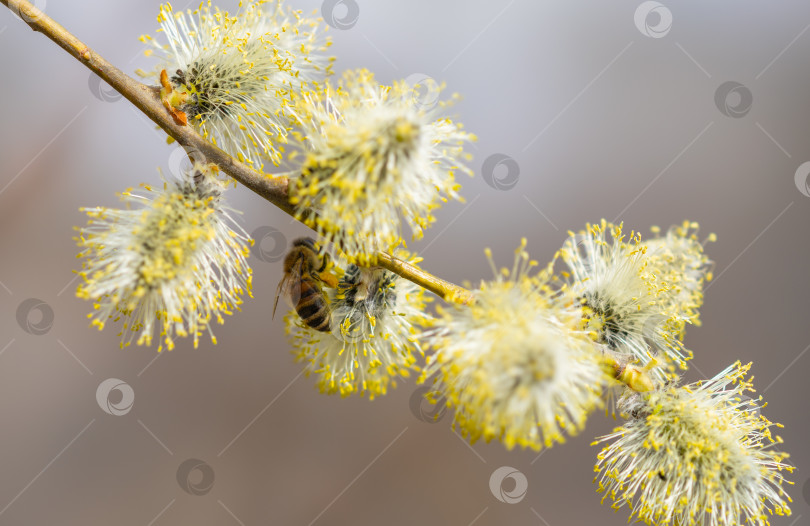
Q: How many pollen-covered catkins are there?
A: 7